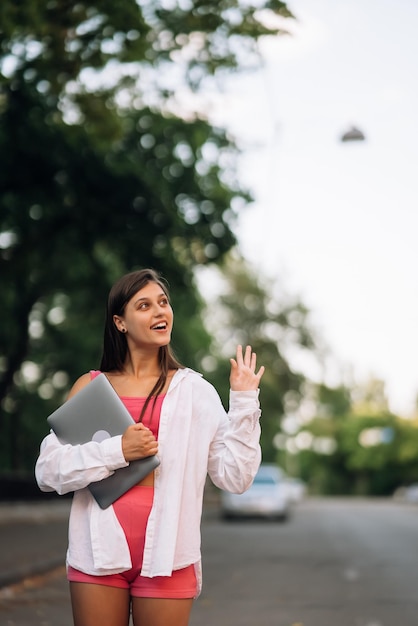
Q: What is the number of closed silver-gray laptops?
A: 1